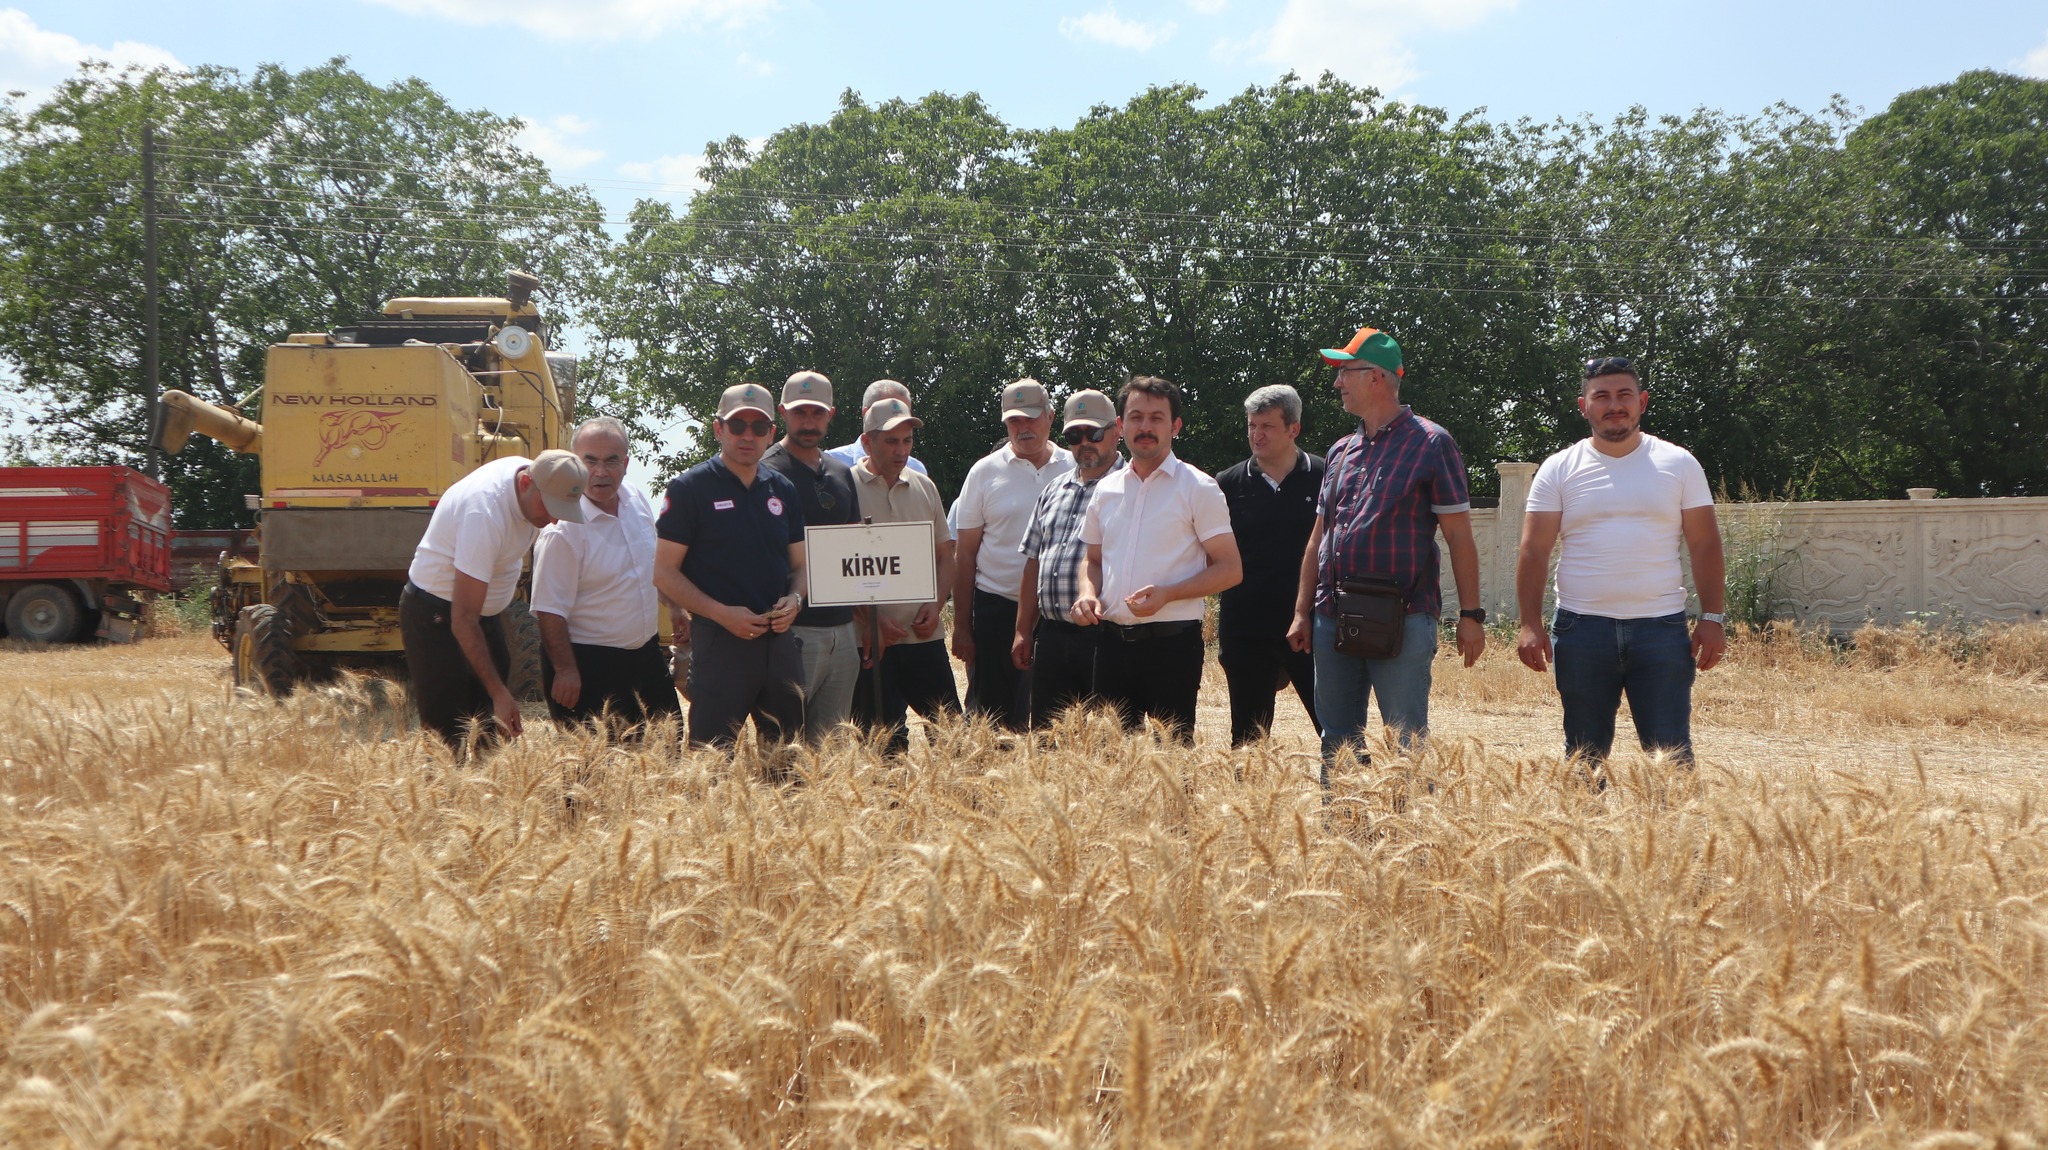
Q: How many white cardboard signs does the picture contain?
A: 1